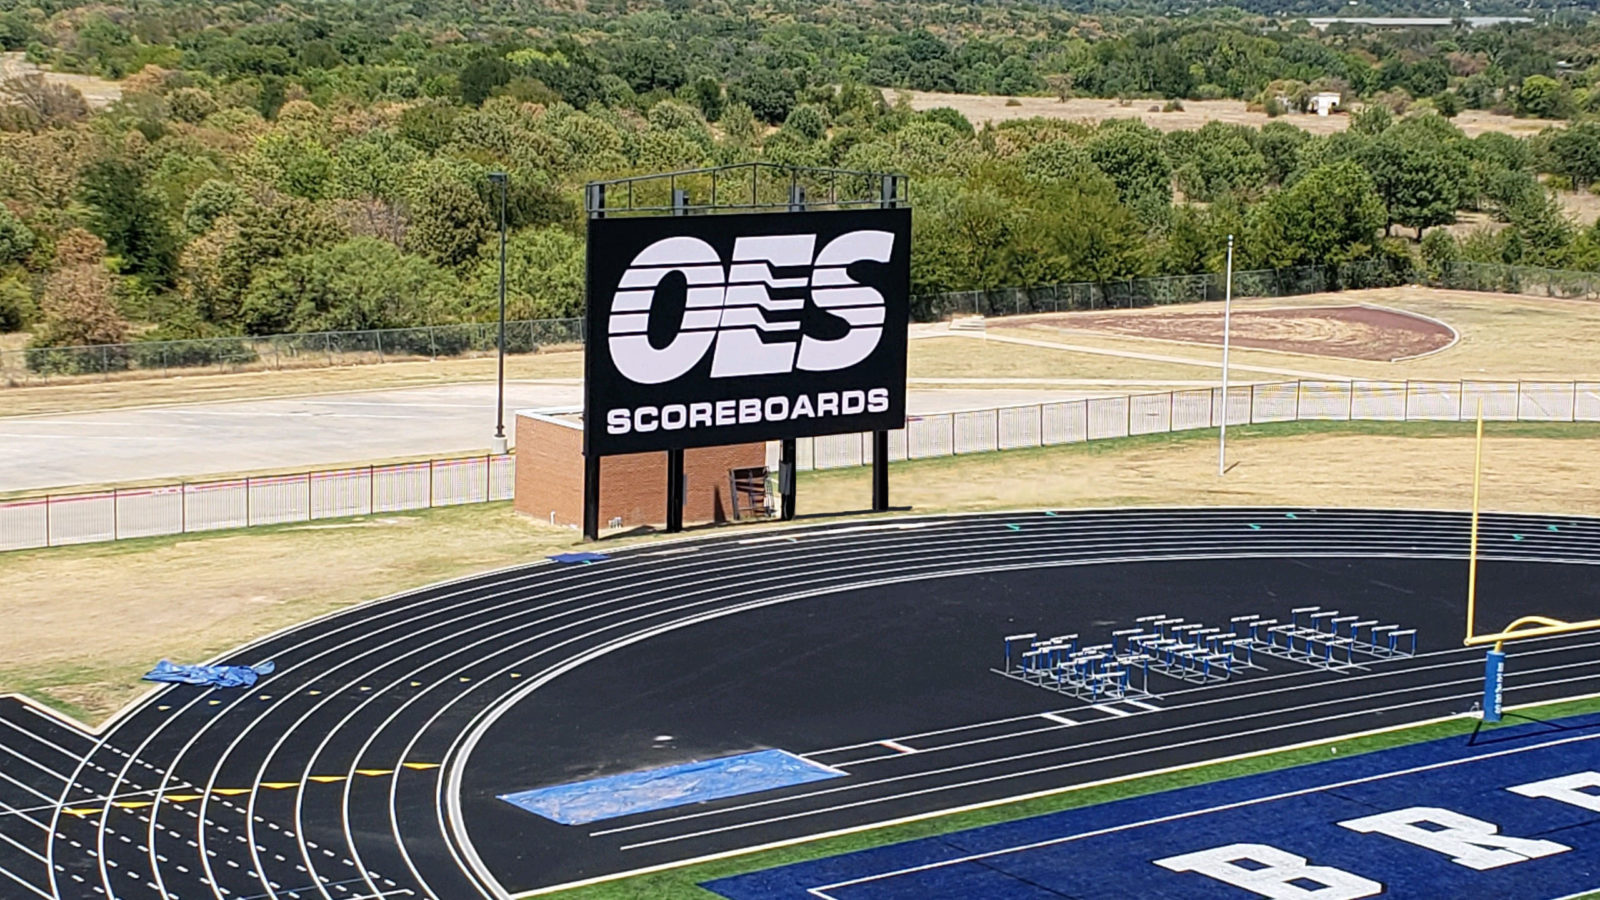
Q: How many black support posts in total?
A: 4